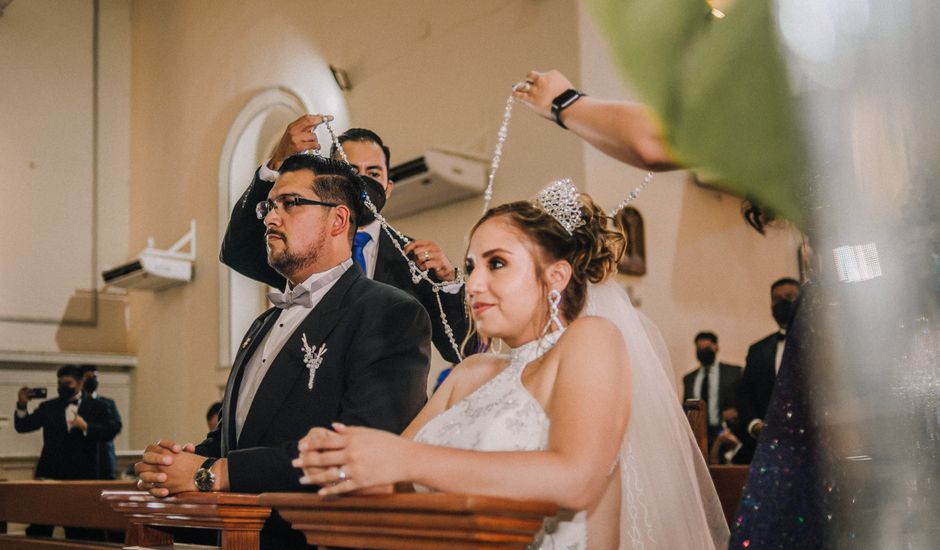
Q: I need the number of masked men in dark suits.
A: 5